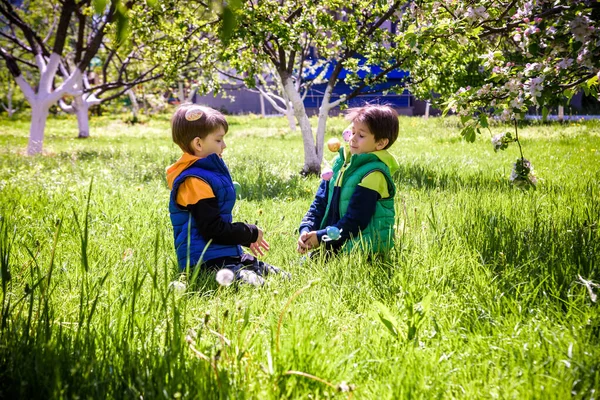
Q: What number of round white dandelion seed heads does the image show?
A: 2